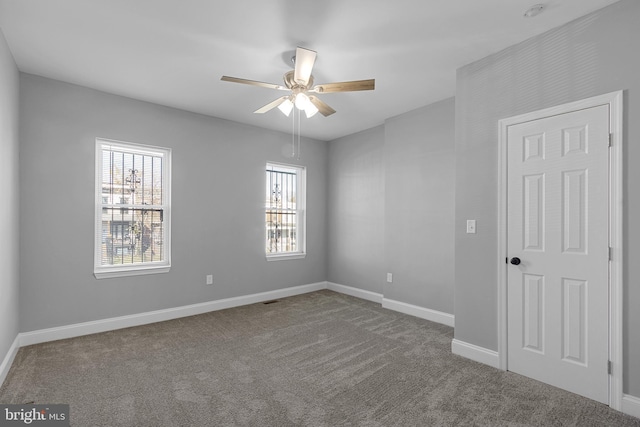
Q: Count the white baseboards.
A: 6